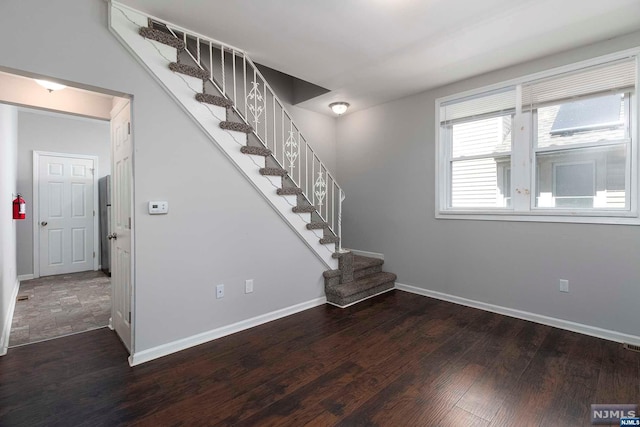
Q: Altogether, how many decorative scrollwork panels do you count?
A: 3